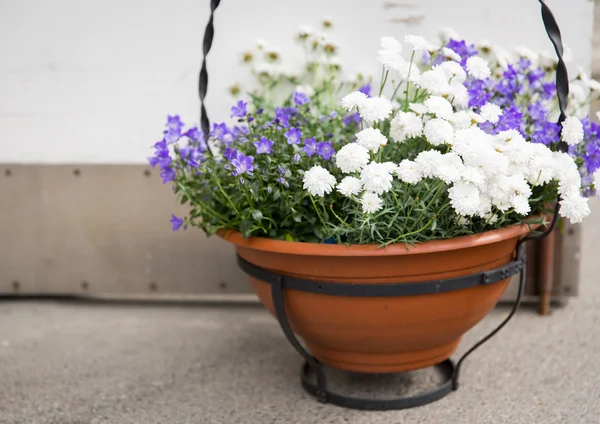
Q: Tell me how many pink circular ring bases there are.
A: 0